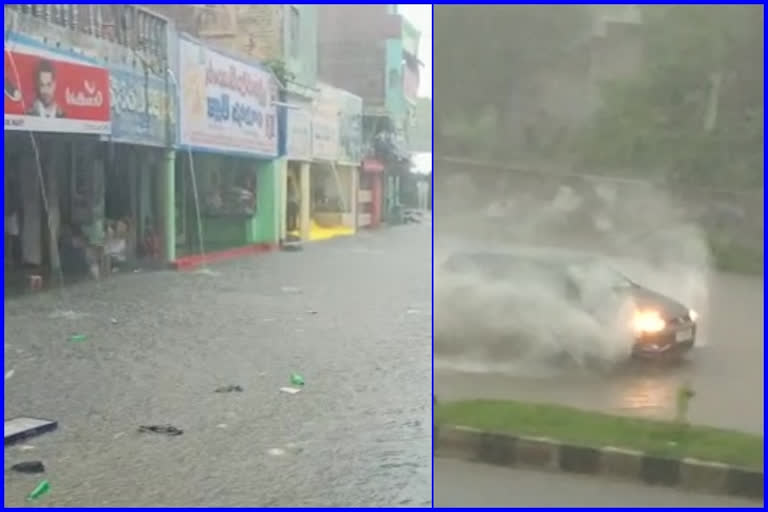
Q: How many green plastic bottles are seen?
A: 3